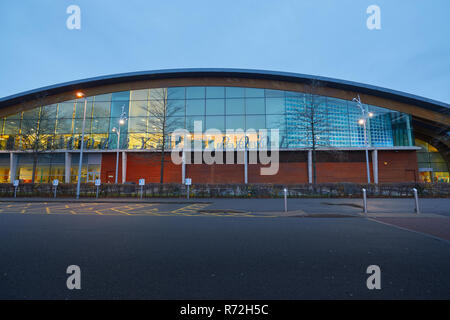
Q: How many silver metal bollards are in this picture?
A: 3